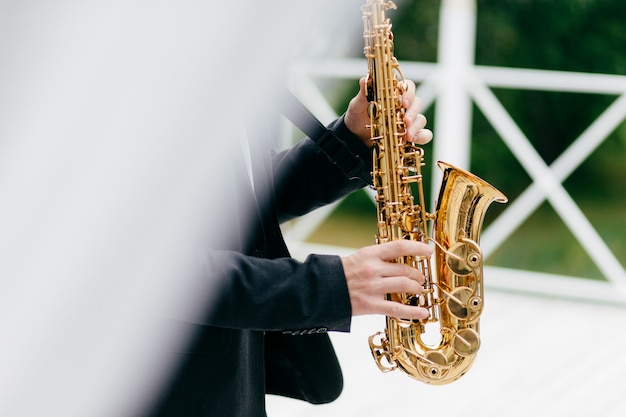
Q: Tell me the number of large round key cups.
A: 4